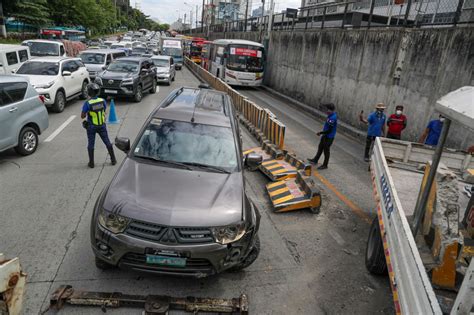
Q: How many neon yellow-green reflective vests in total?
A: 1